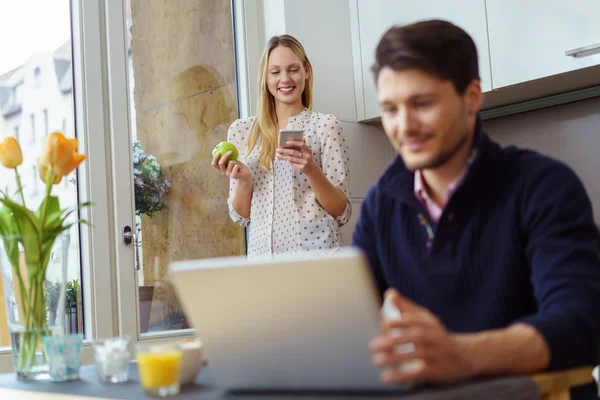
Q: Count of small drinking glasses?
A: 3